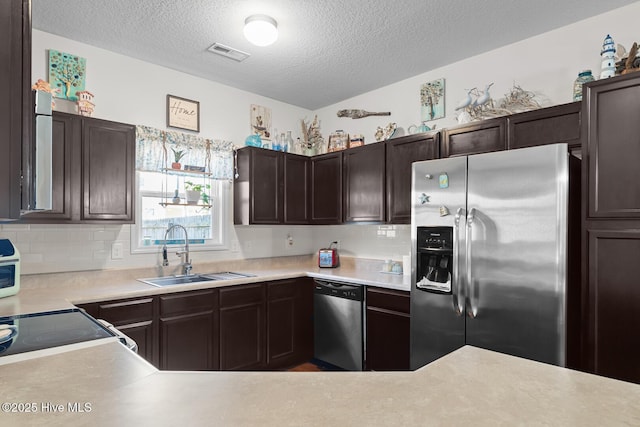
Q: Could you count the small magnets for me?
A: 4